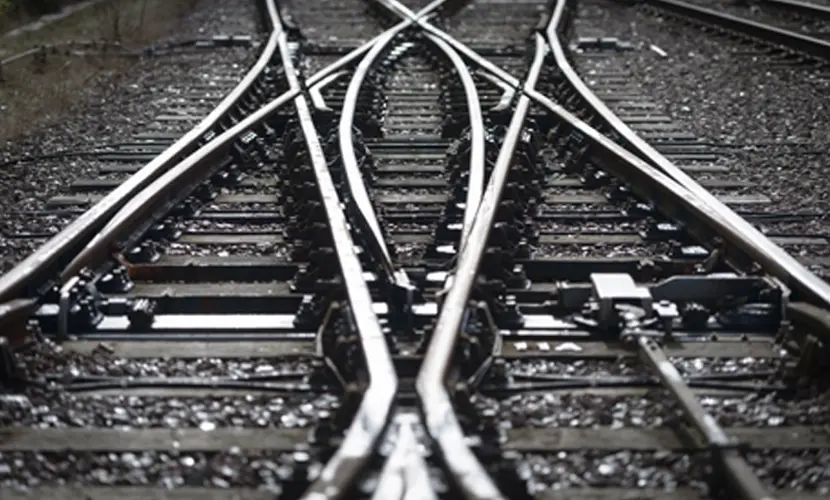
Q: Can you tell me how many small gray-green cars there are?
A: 0